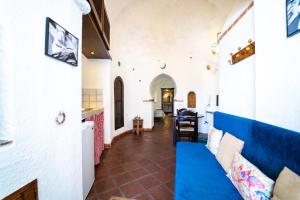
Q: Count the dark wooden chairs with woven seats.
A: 2